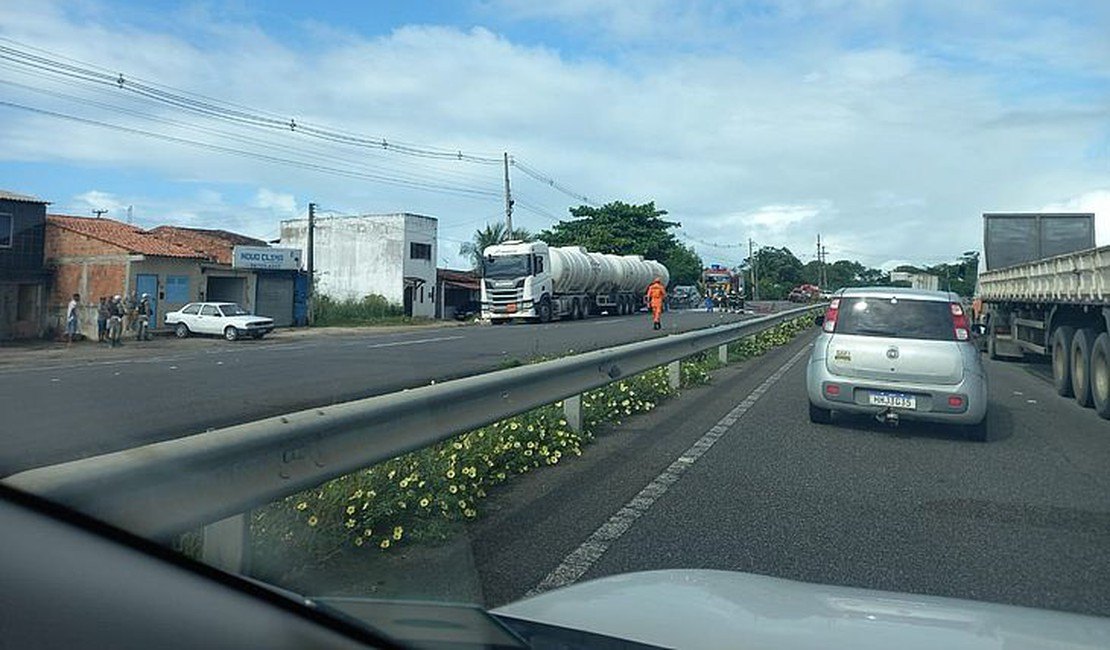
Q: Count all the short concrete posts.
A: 4